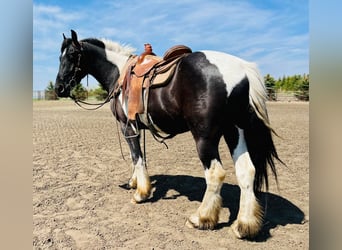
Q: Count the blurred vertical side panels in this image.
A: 2